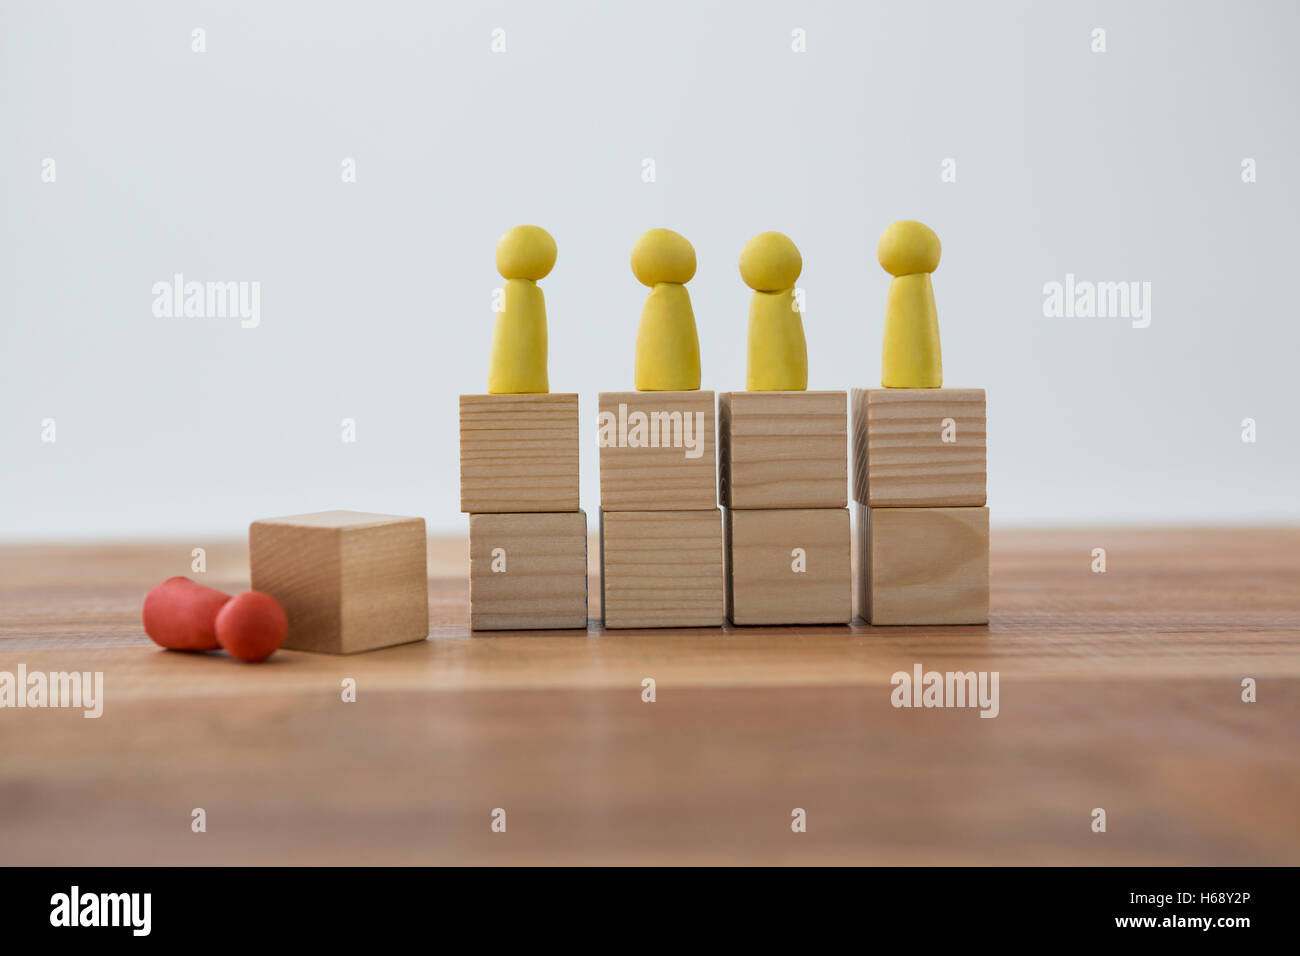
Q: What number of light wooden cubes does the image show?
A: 9